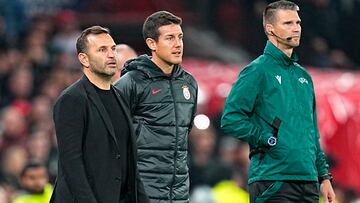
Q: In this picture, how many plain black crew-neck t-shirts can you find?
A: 1